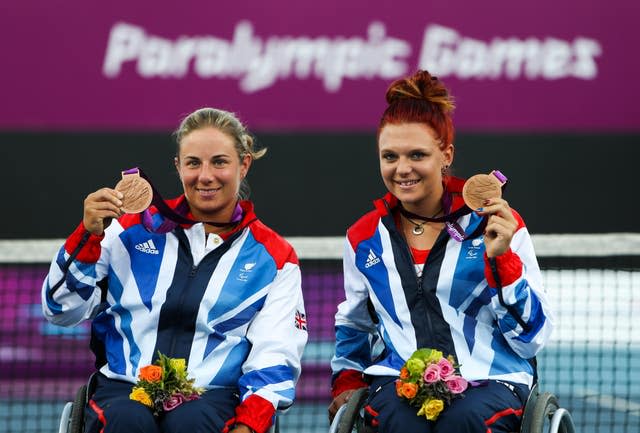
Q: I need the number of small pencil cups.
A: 0